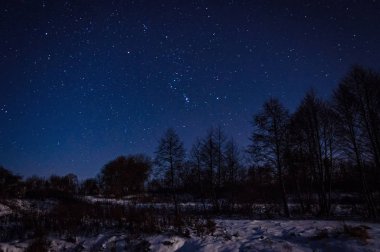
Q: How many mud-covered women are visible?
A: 0